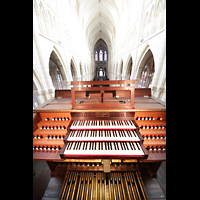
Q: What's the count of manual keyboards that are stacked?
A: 3